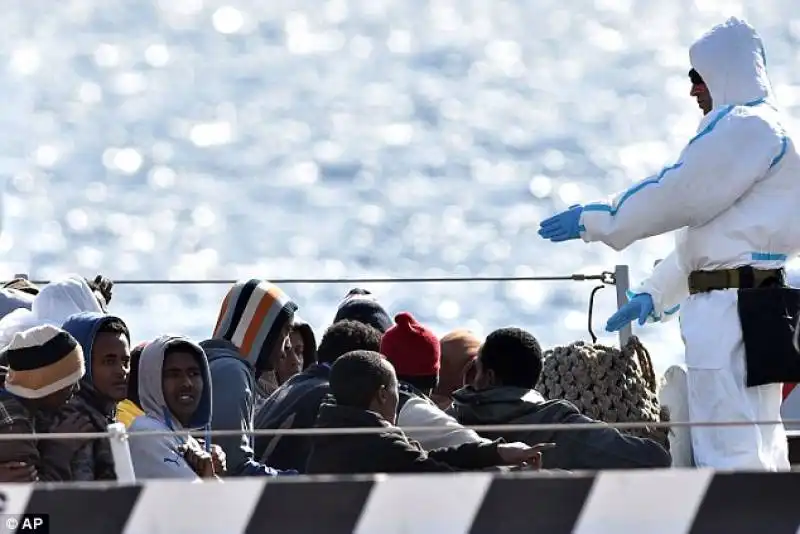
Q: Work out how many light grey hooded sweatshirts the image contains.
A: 1